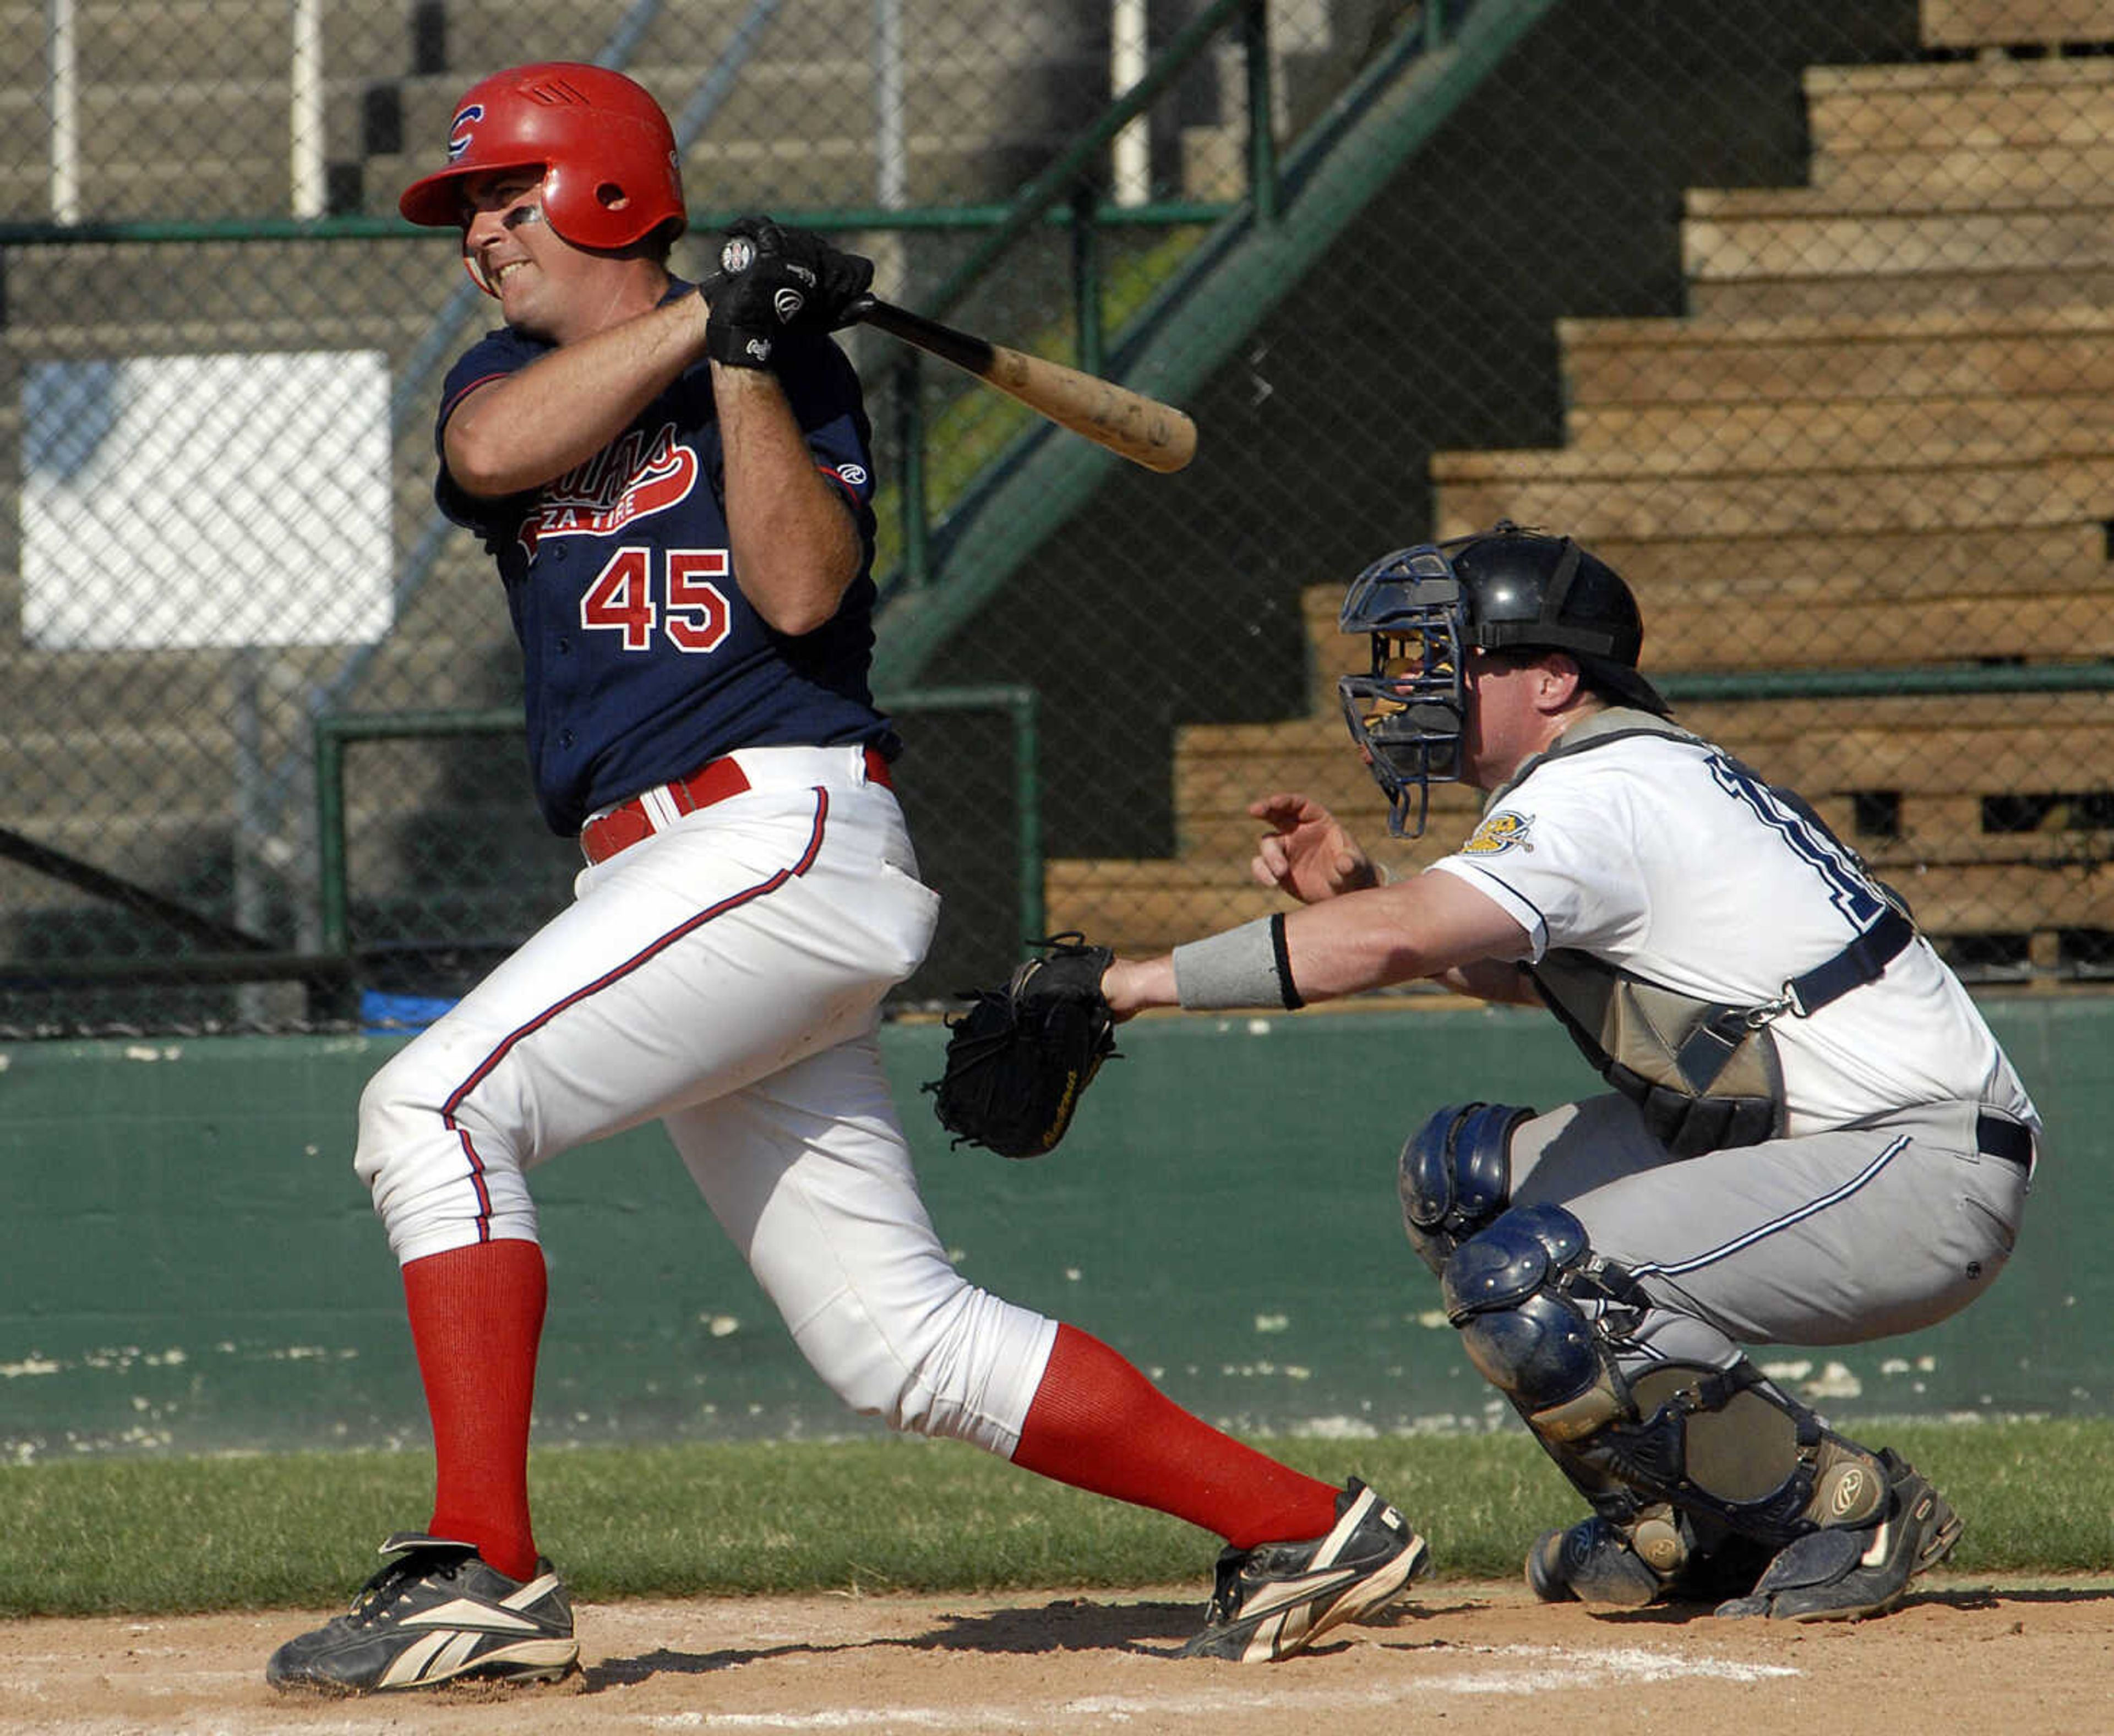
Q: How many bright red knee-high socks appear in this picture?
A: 2